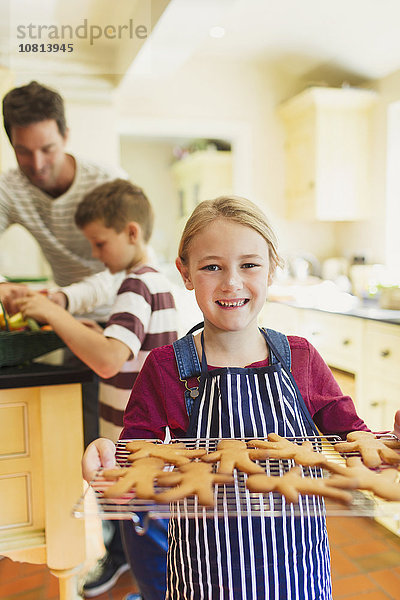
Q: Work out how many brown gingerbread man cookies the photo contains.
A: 8